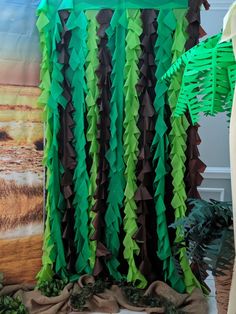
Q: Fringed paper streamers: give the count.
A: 12